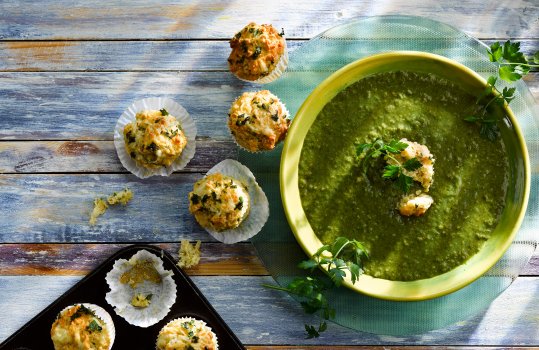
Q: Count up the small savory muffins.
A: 6